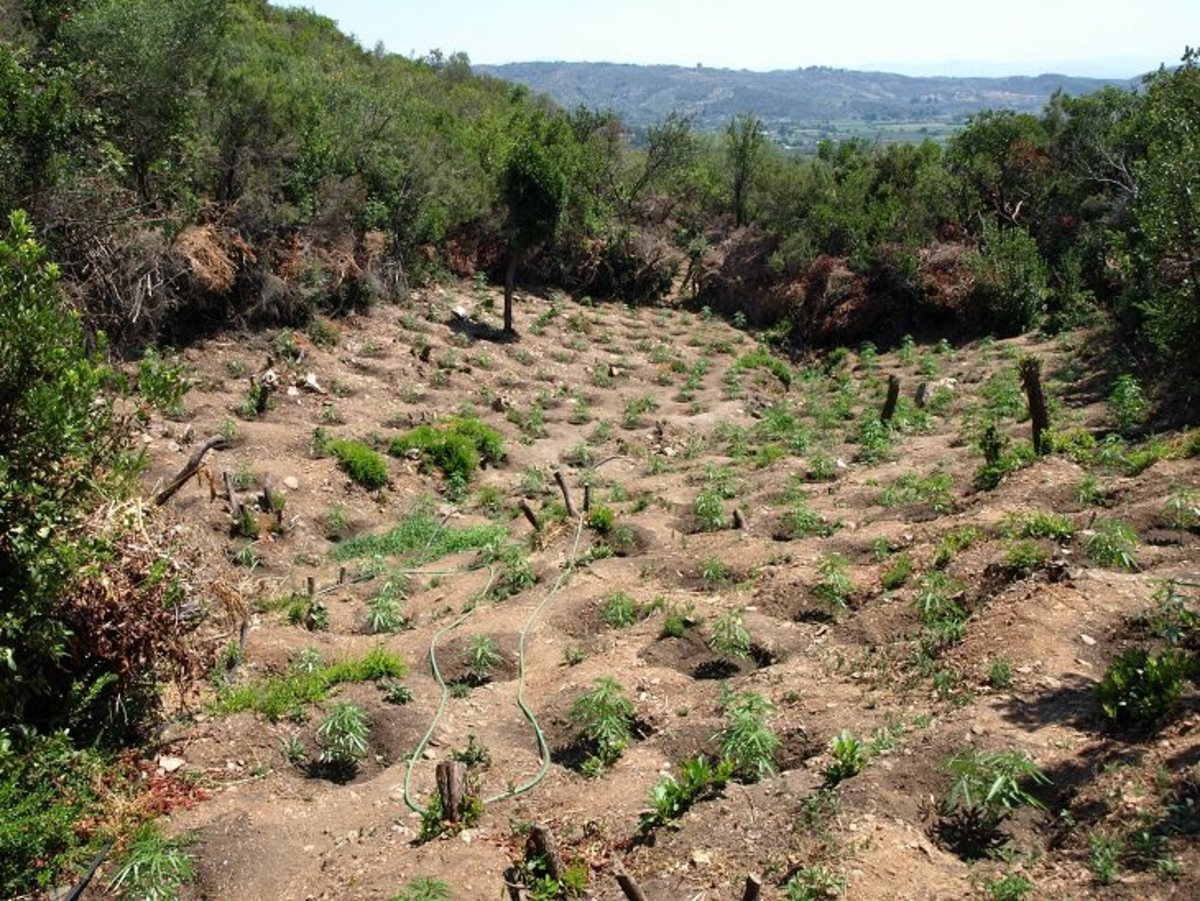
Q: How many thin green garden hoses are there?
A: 1